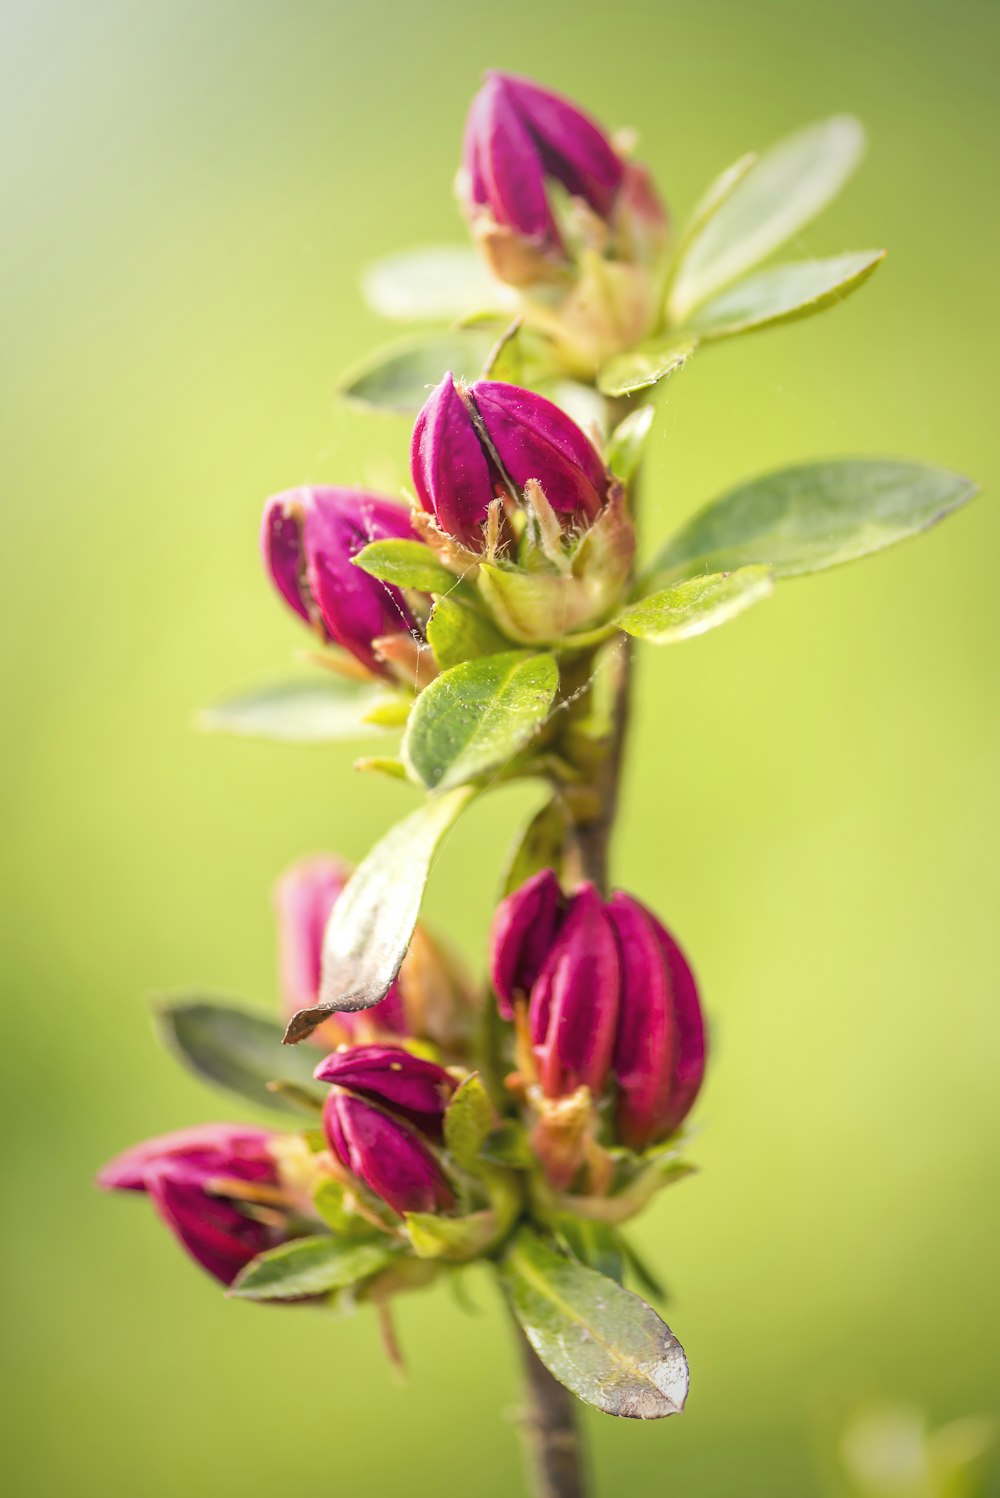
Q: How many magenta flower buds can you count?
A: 7